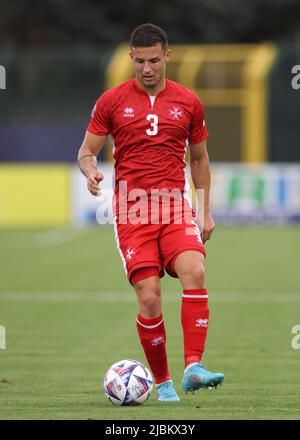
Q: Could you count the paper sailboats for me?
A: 0